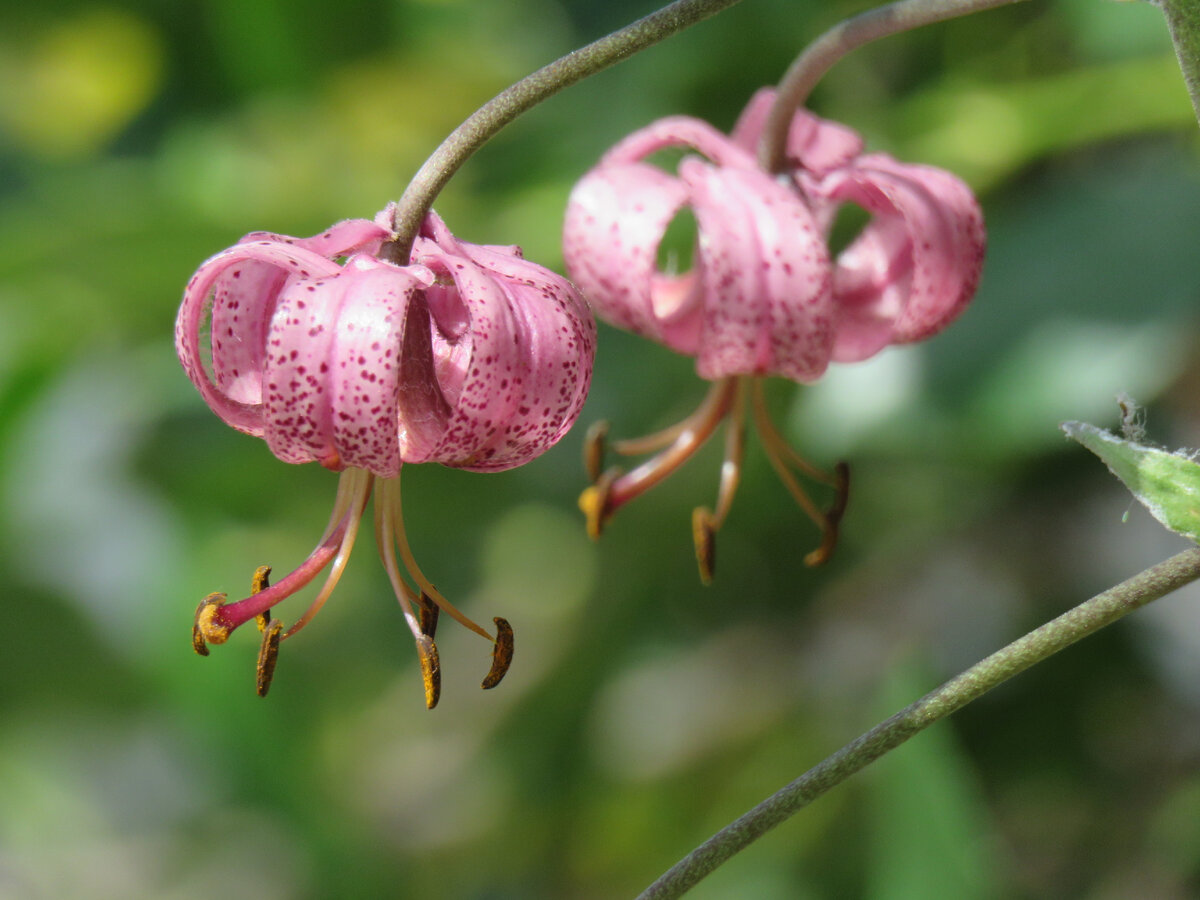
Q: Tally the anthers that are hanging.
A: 11